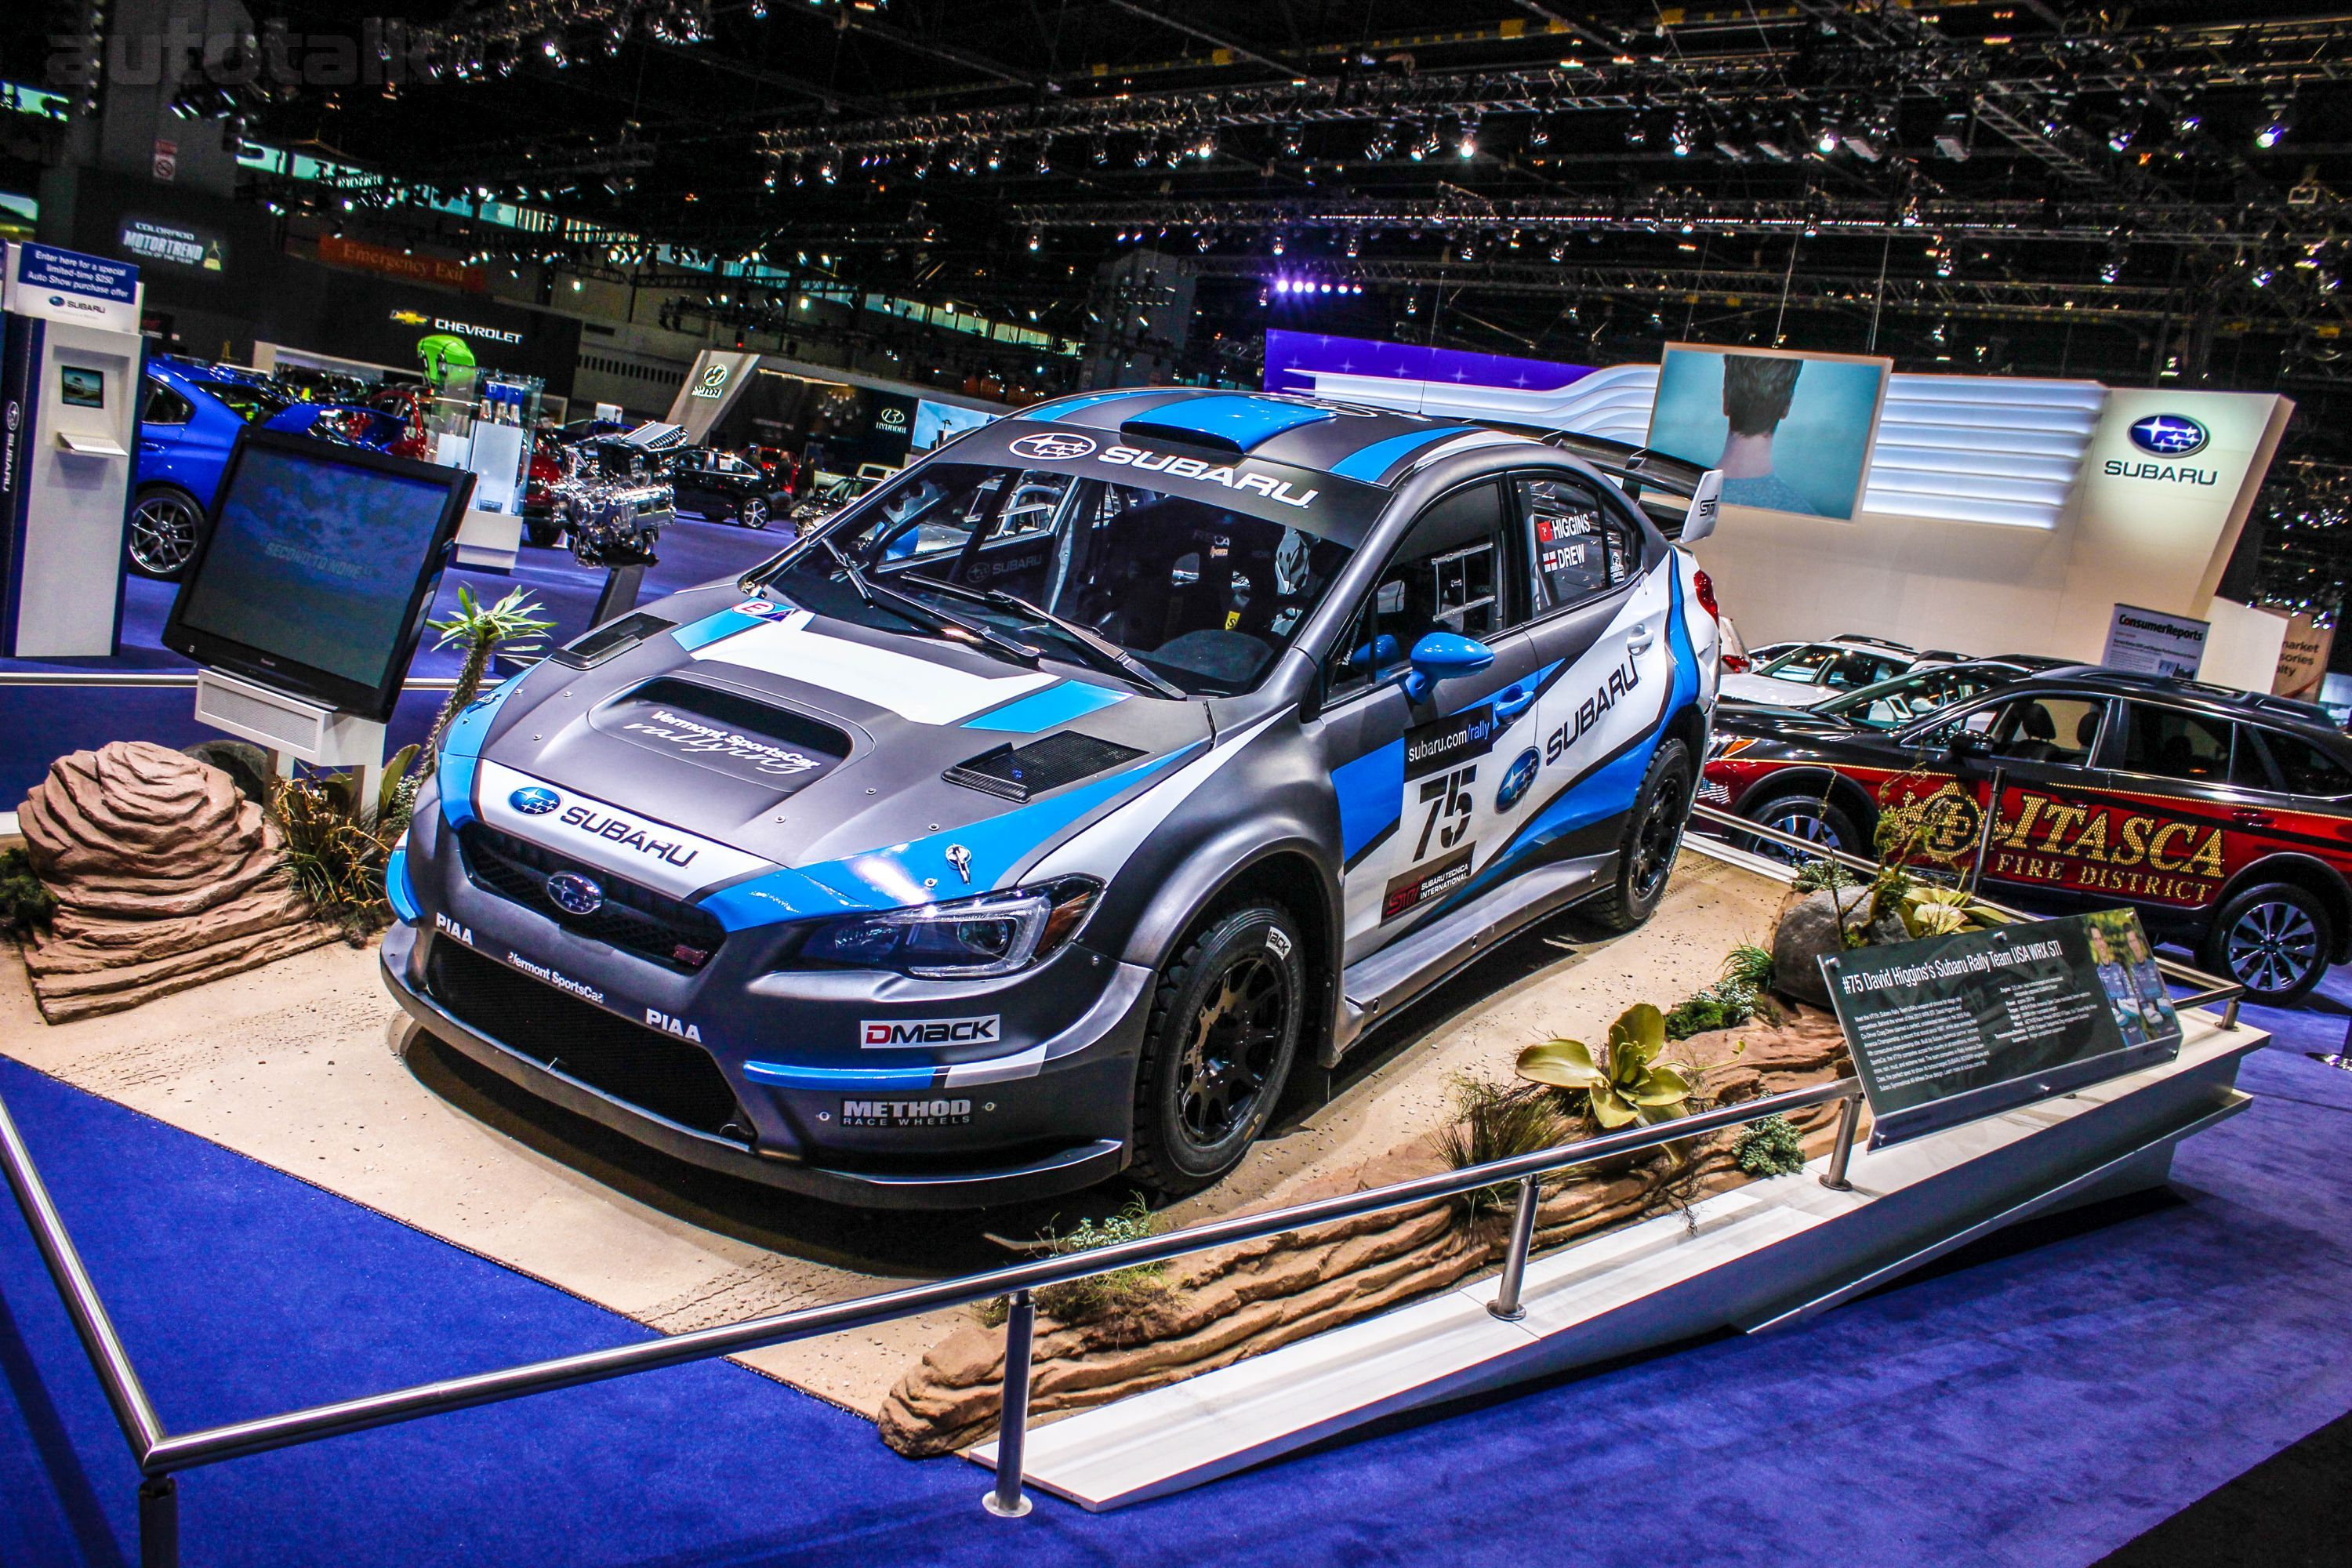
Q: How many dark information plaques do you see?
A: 1